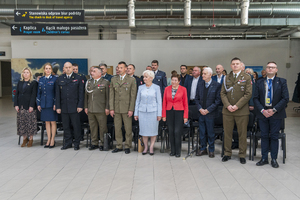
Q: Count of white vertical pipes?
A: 3